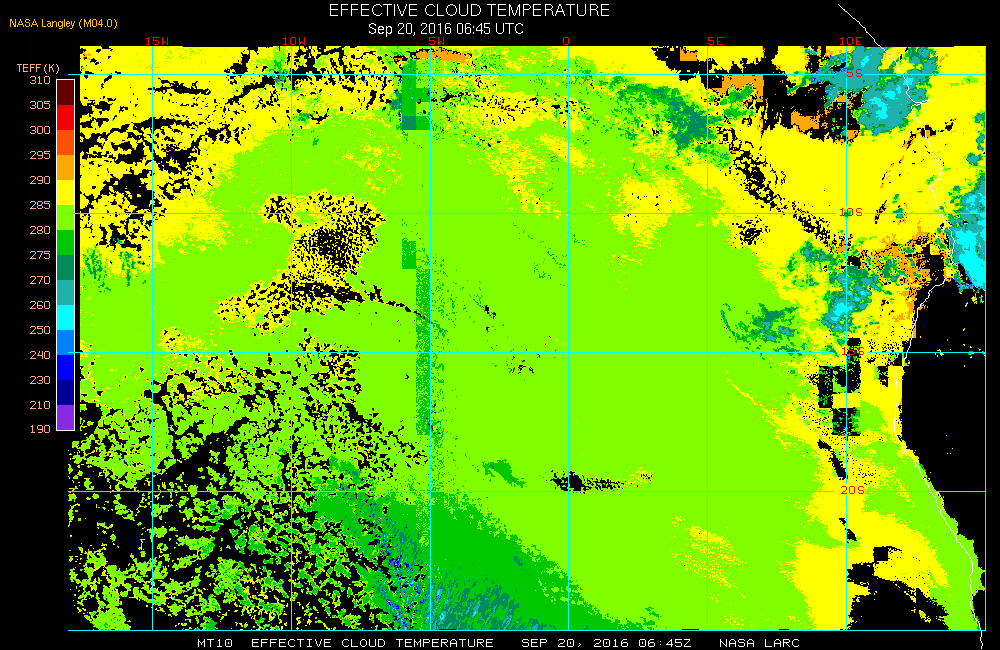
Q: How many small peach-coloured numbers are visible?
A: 15